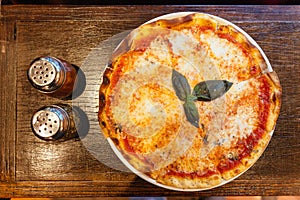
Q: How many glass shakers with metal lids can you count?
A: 2